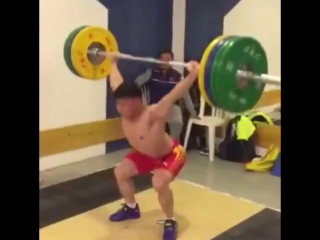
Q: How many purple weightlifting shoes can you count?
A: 2